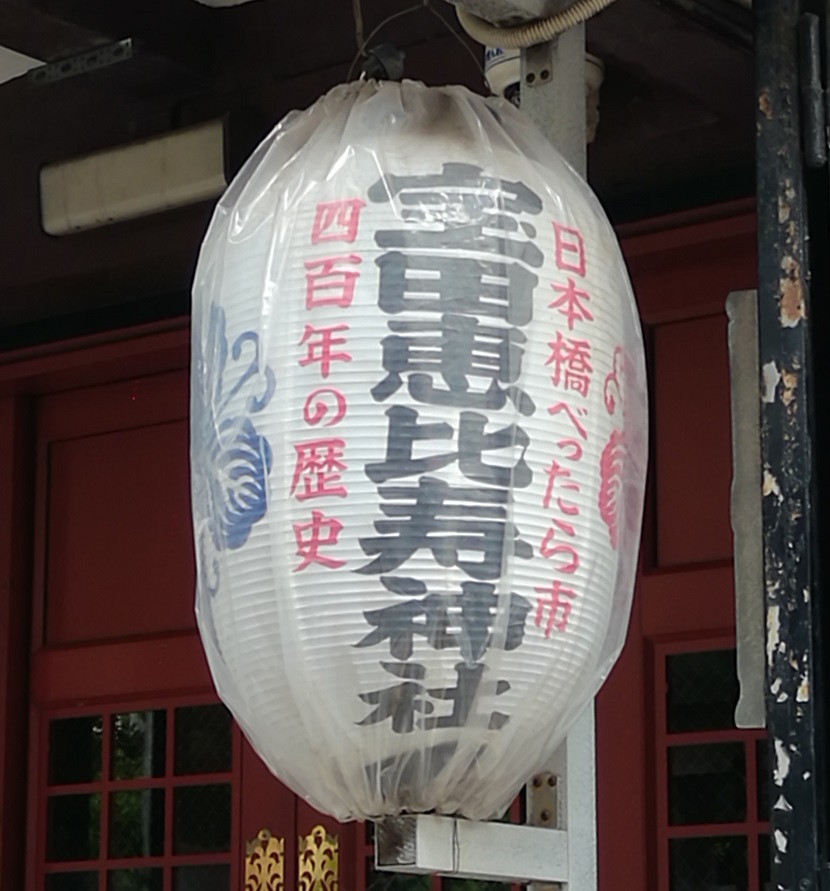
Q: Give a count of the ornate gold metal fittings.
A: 2